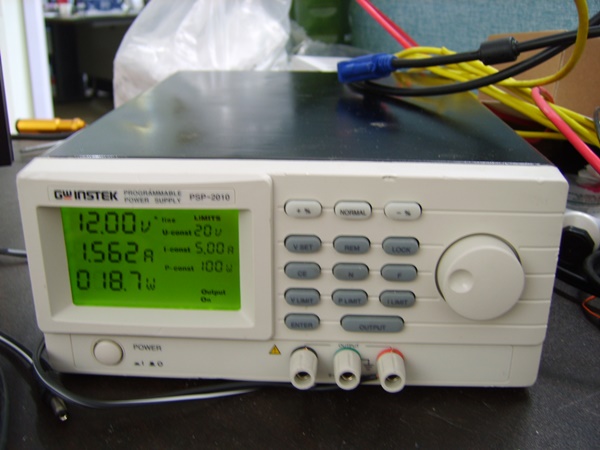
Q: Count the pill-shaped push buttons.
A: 14